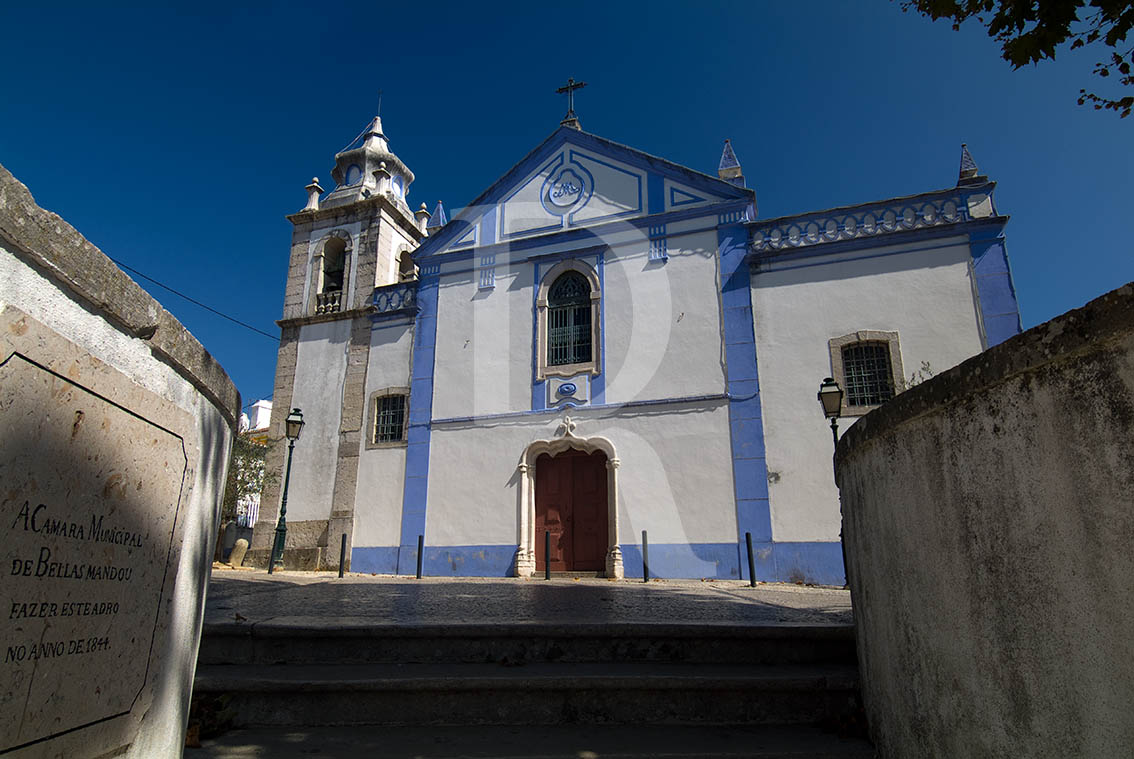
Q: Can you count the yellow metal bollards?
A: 0